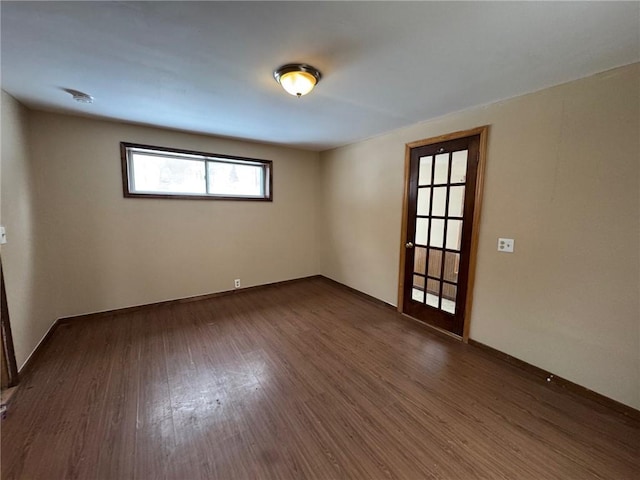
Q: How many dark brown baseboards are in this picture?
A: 4